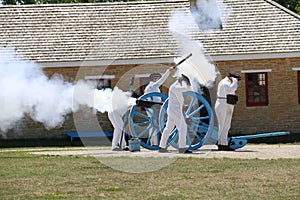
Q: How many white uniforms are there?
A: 4